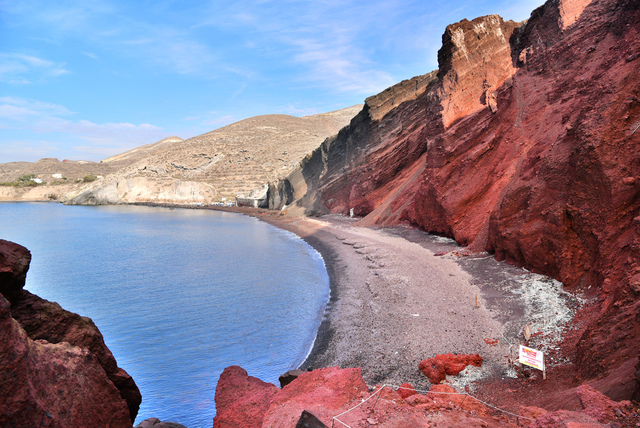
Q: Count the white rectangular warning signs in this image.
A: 1